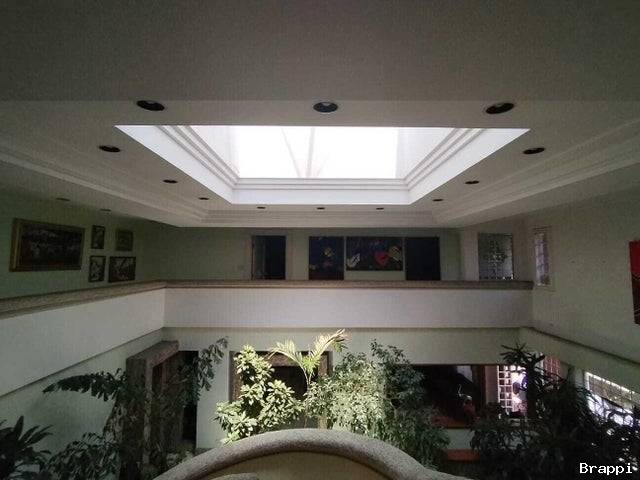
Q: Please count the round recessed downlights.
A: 14